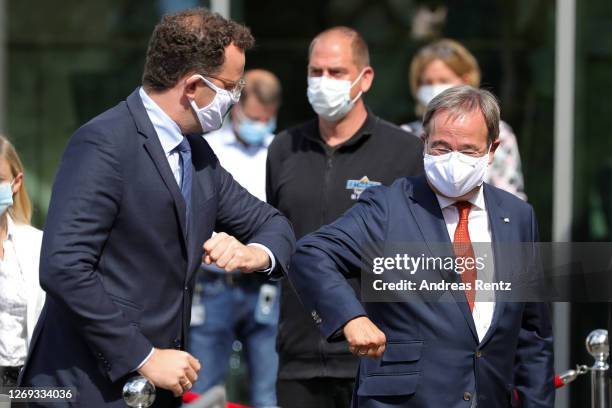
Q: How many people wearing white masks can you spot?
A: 4